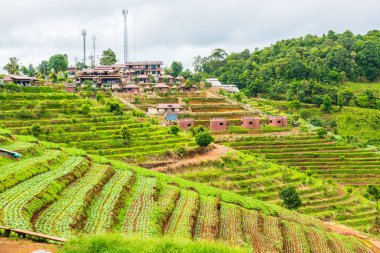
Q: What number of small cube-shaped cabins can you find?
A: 4